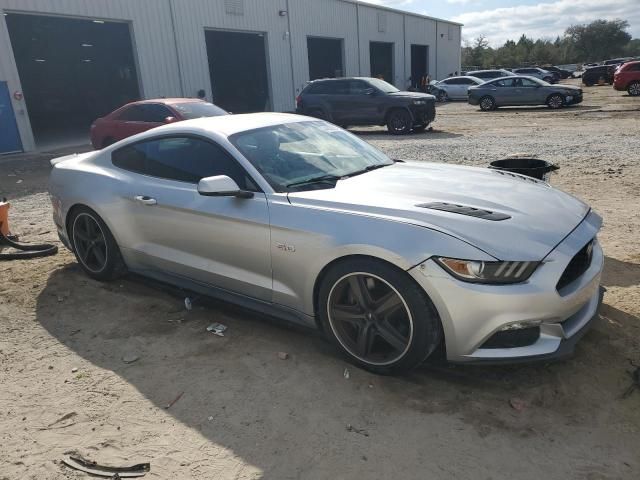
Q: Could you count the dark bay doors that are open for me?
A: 5